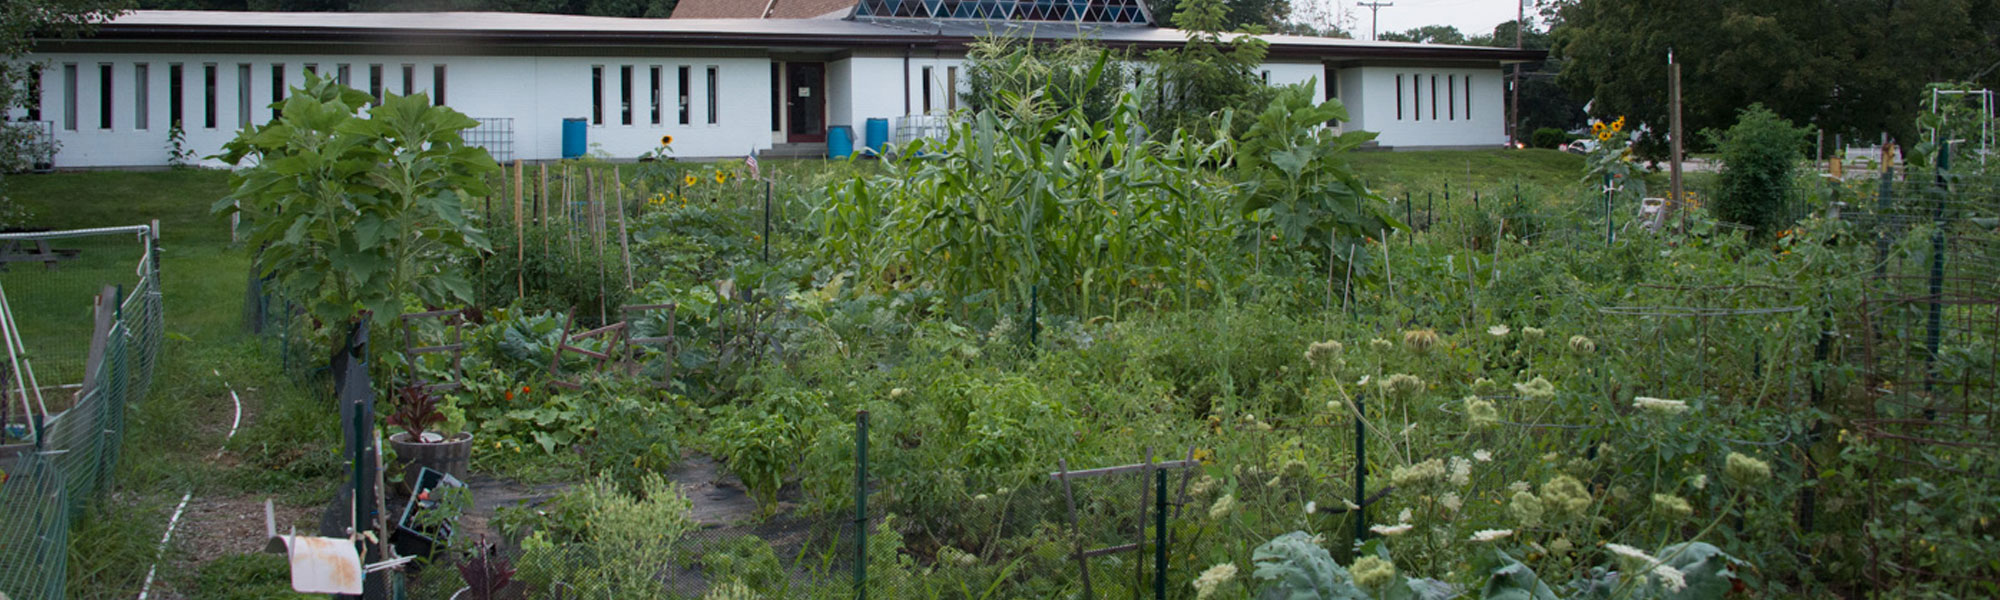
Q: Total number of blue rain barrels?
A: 3